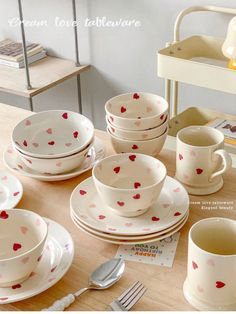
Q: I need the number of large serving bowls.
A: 2